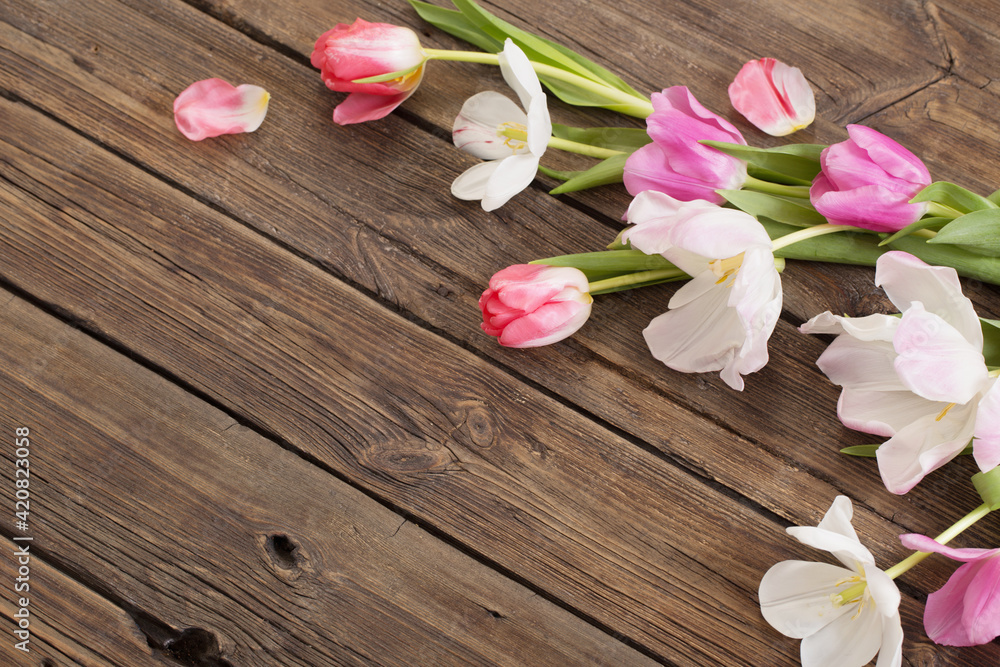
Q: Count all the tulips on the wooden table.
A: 9